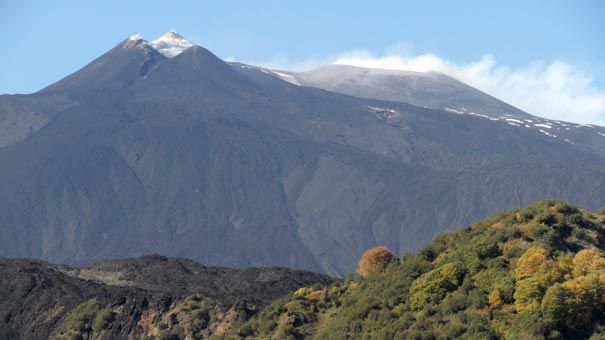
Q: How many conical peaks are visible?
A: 3